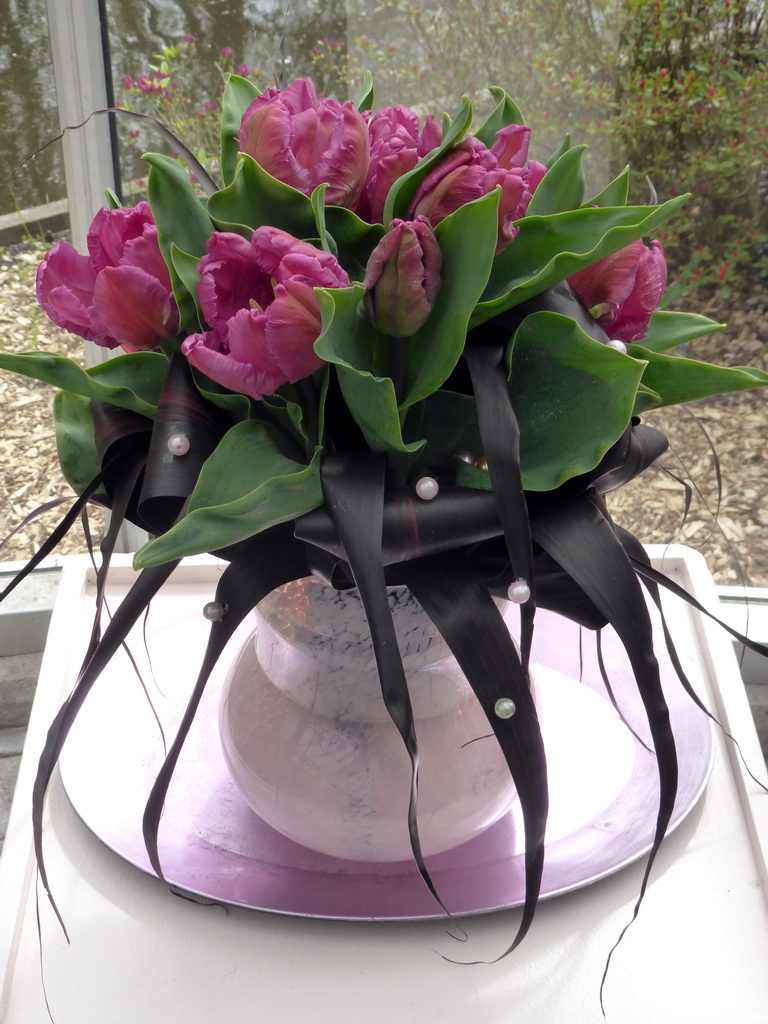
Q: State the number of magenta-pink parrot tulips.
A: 7